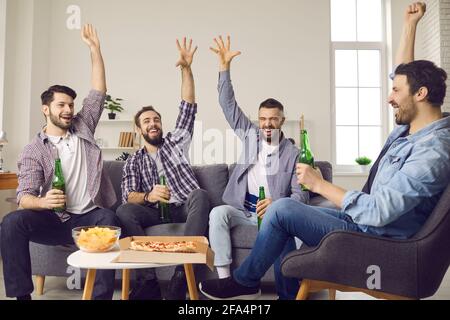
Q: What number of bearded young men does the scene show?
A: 4